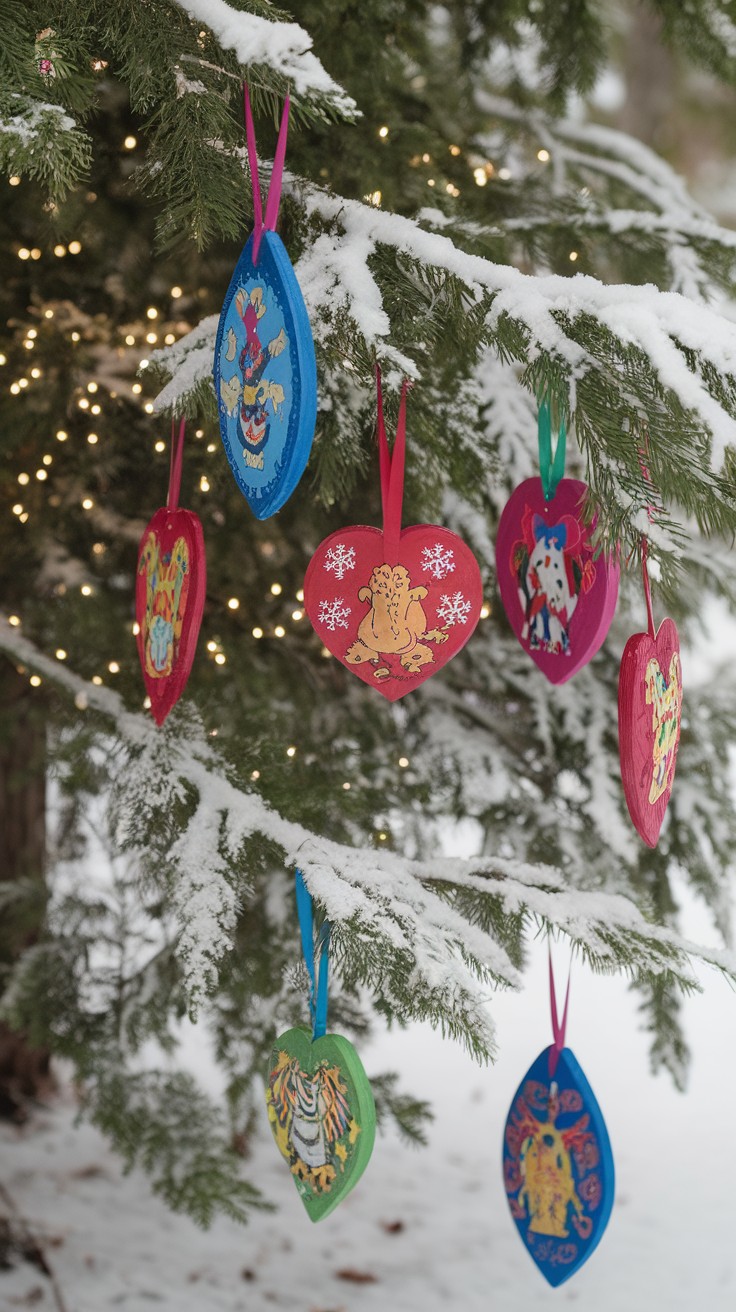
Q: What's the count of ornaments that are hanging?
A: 7